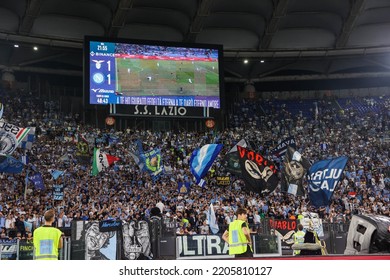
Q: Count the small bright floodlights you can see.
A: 4